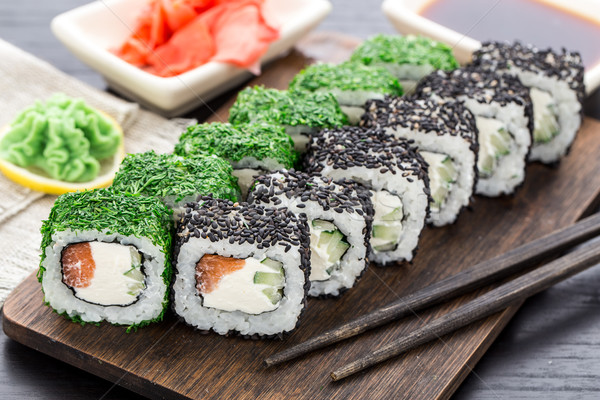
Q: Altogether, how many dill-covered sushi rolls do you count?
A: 6